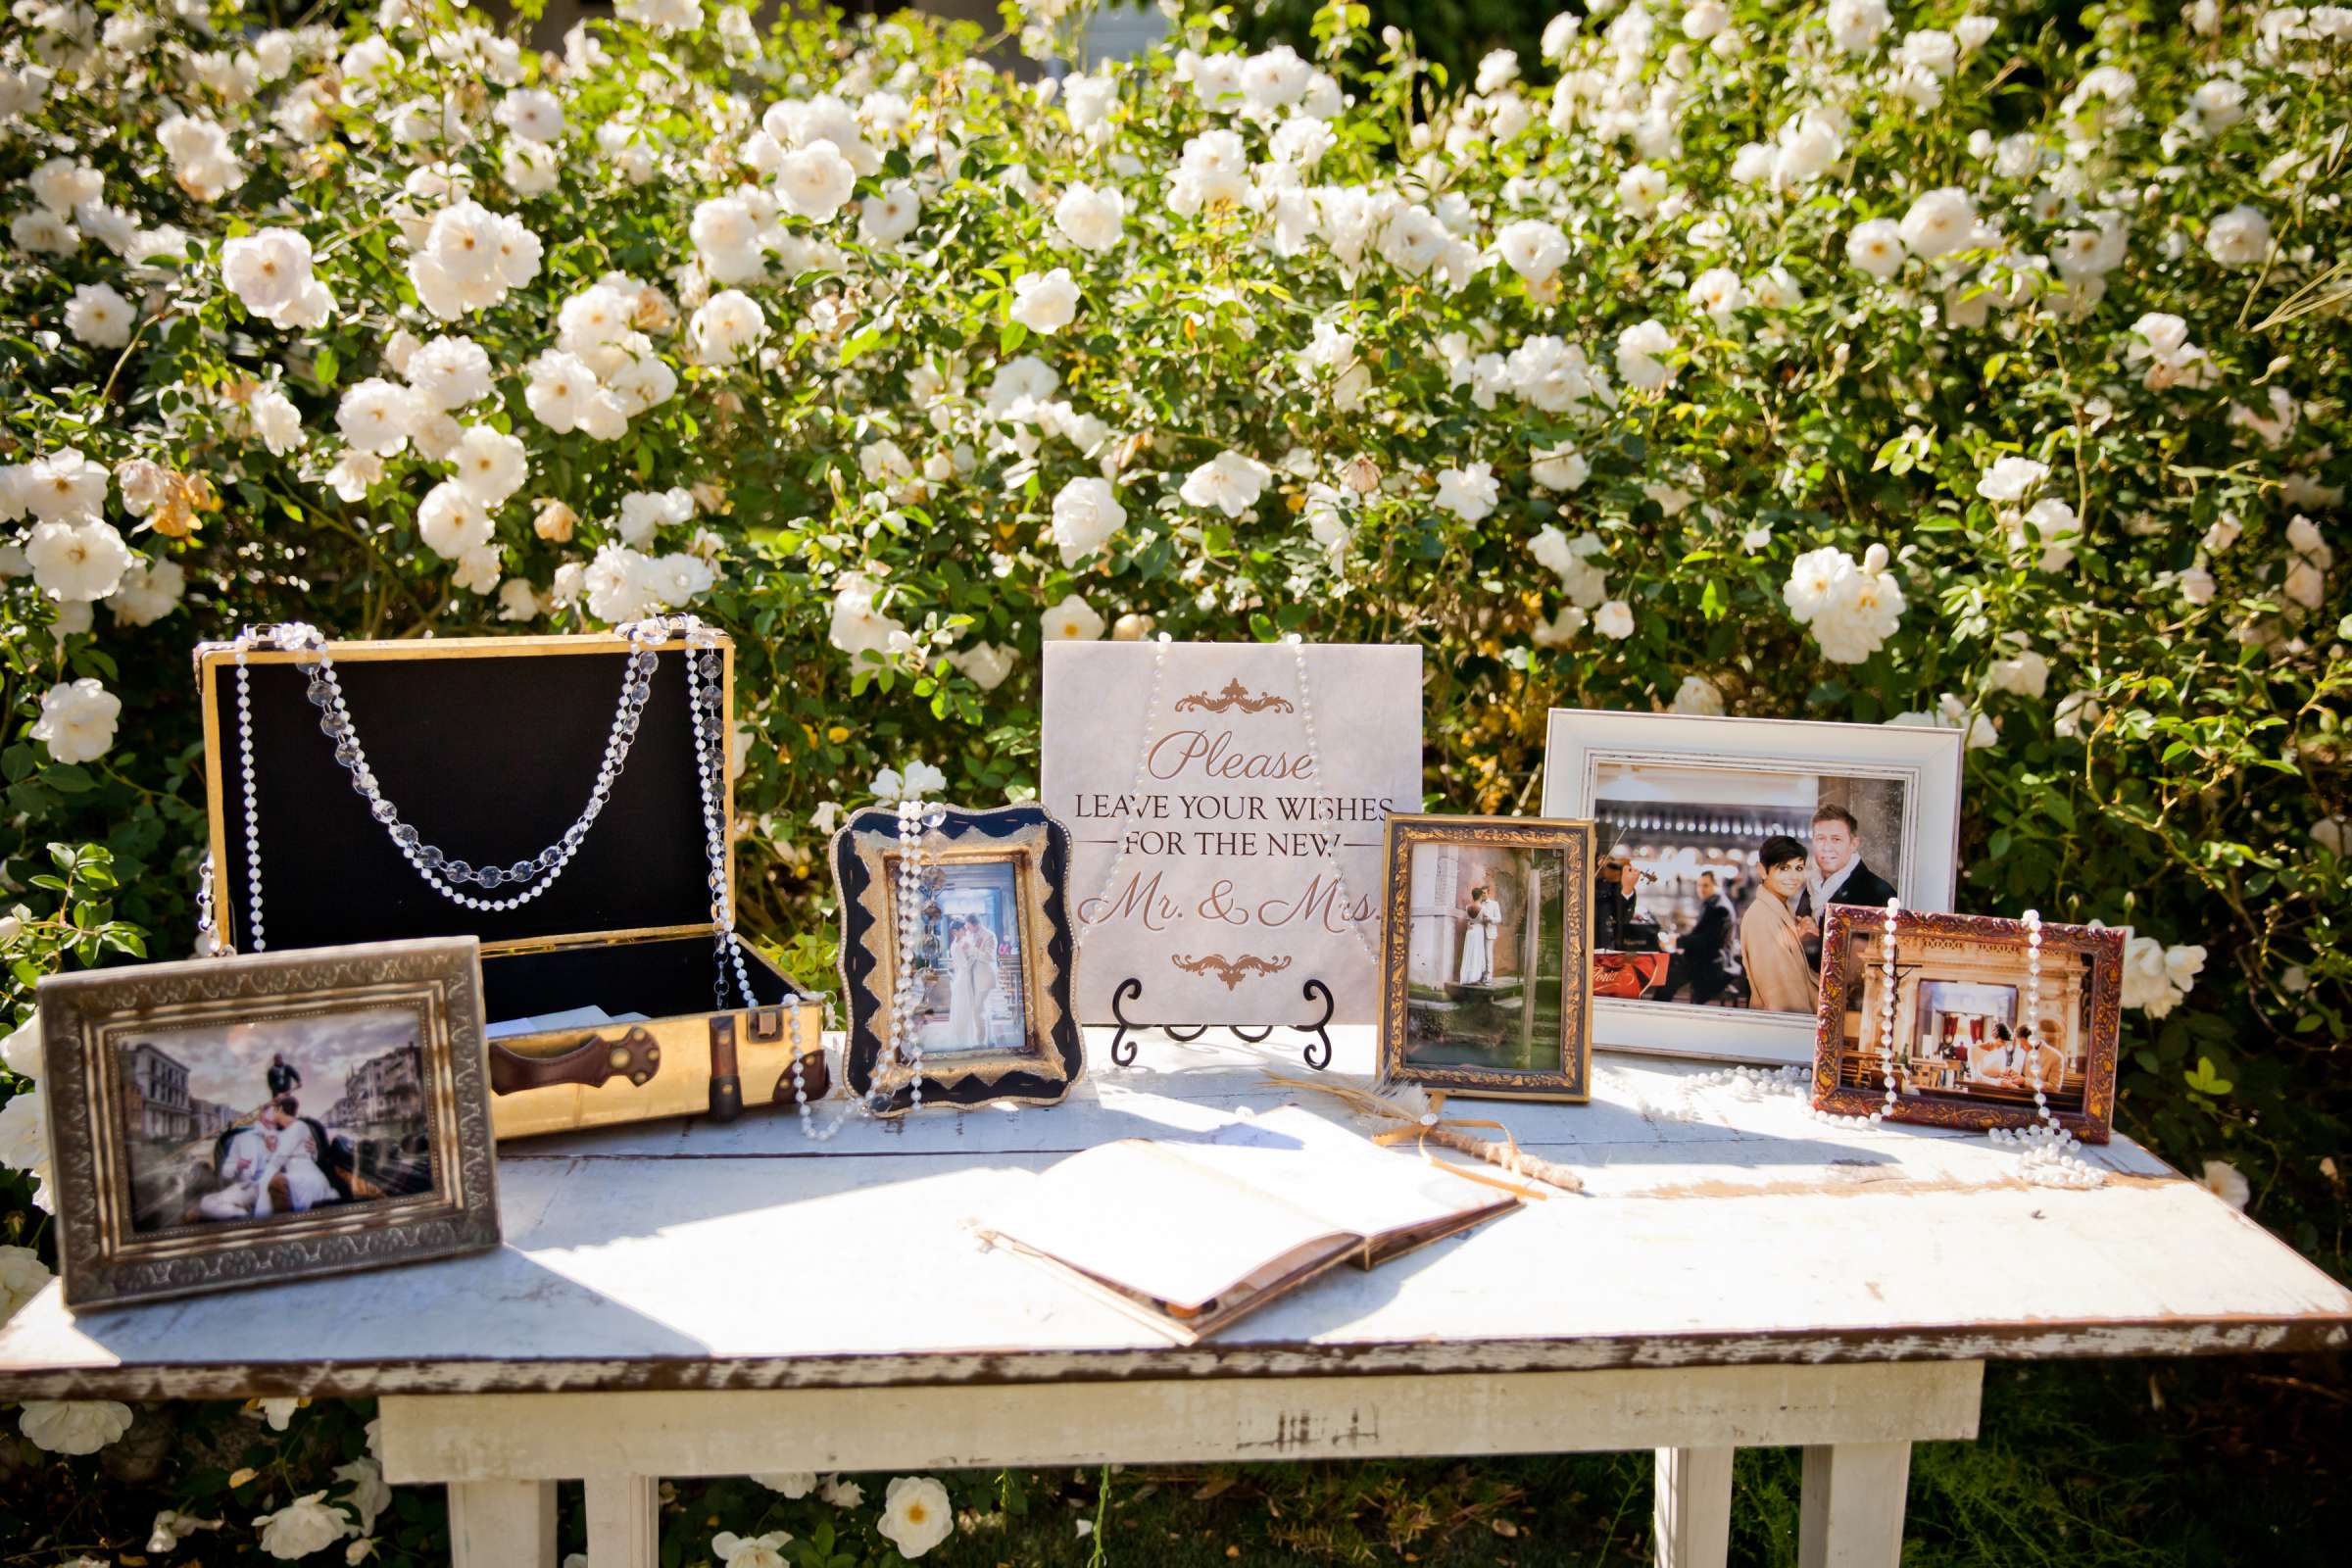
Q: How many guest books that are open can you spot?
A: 1